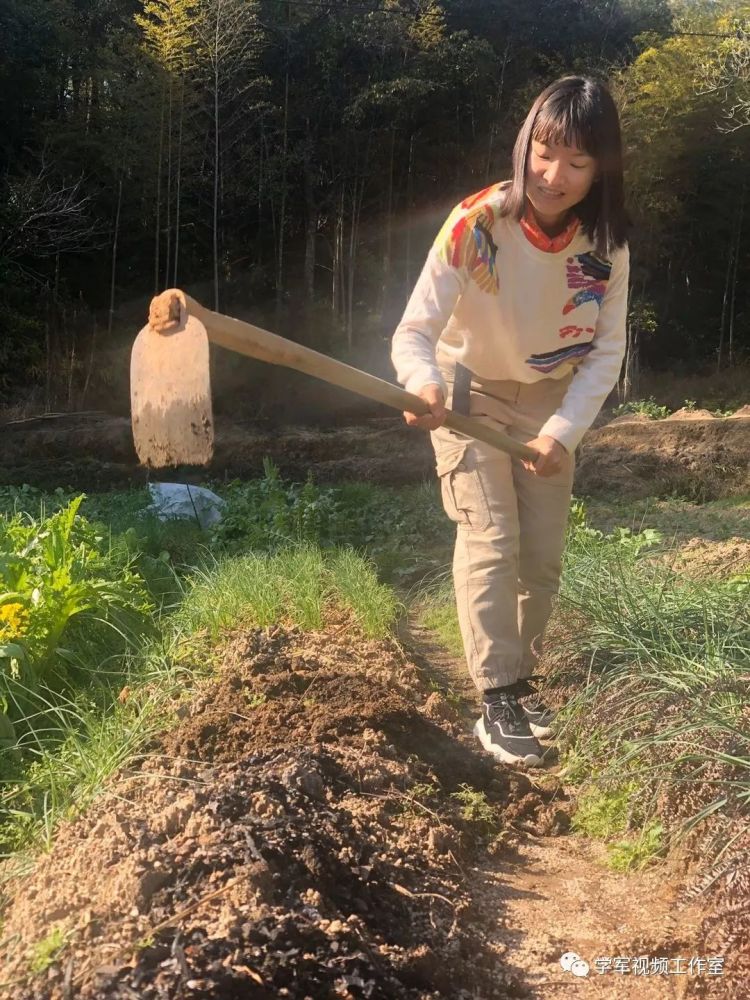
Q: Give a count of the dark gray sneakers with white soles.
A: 2